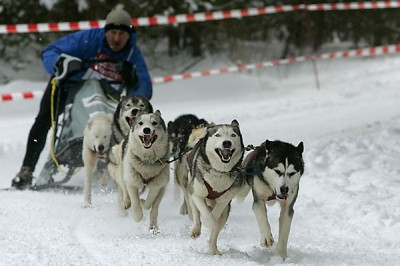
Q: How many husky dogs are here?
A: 6